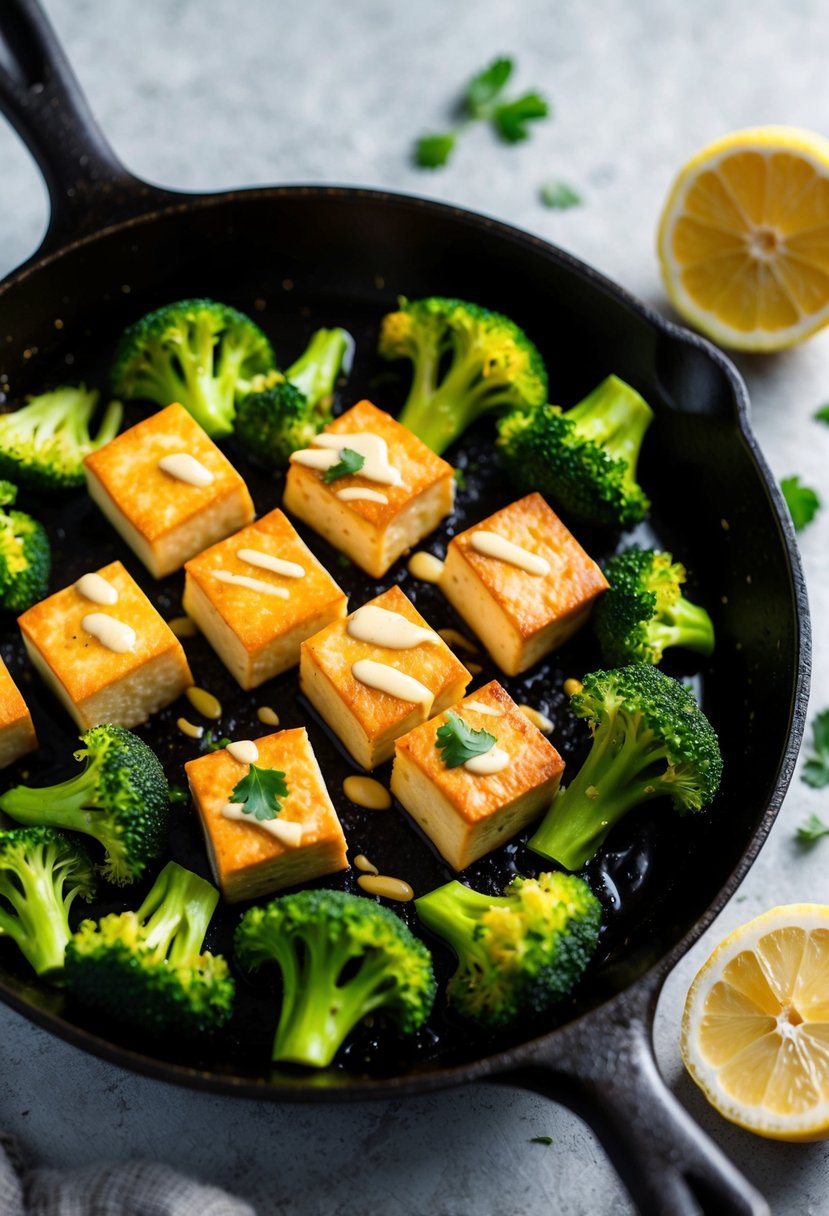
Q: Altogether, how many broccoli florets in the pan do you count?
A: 13